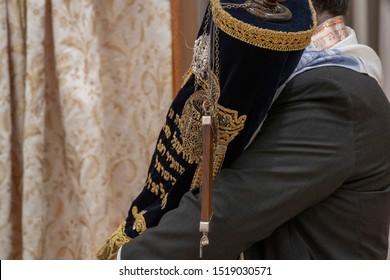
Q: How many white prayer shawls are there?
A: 1